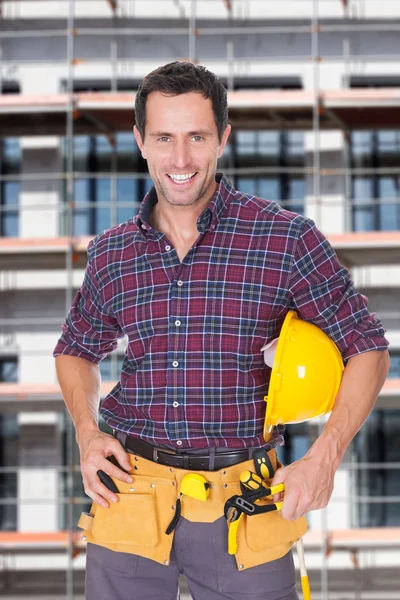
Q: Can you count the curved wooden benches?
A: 0